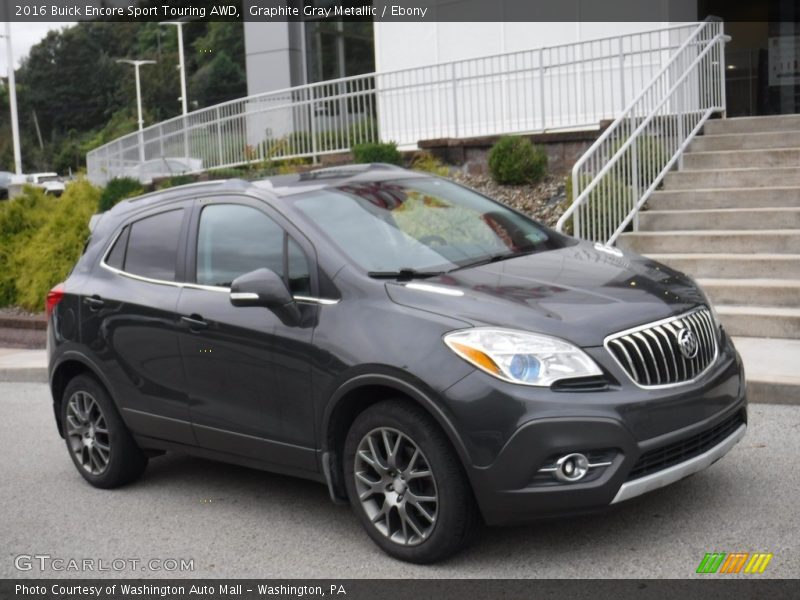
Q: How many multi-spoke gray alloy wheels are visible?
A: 2